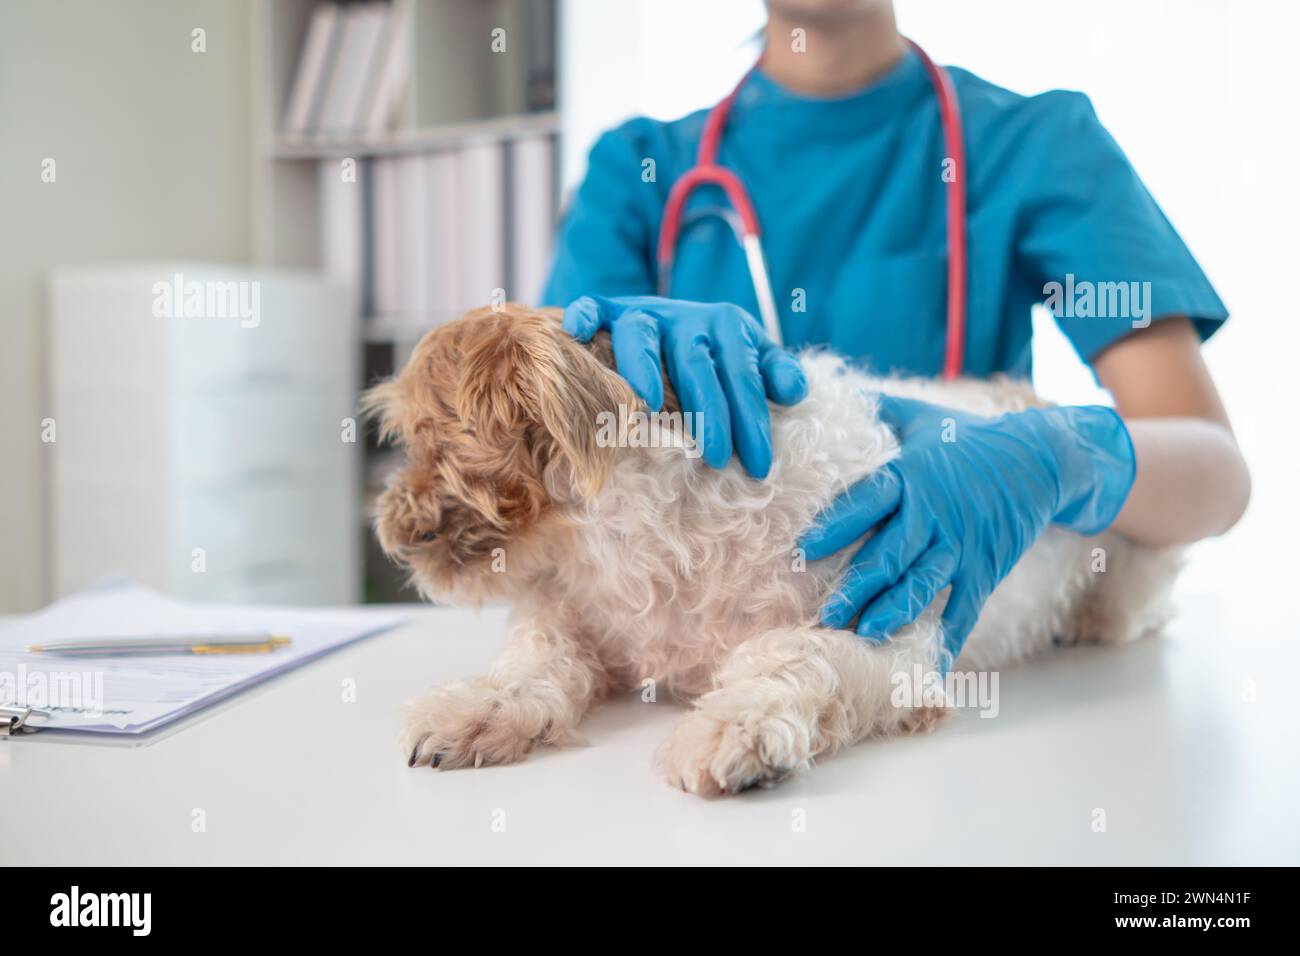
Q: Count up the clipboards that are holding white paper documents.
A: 1